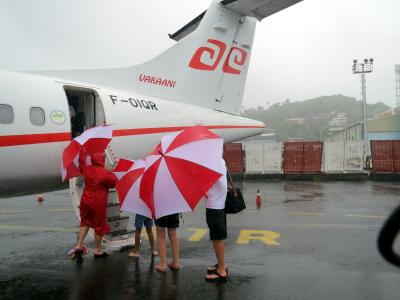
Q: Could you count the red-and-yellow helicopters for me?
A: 0